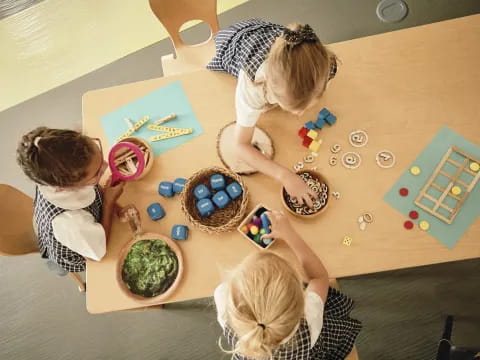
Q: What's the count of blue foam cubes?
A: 9